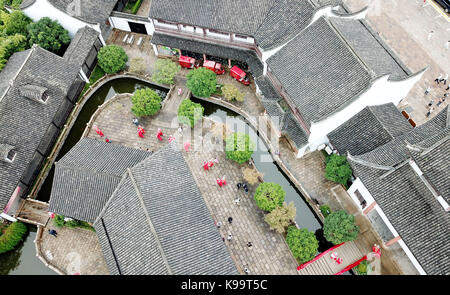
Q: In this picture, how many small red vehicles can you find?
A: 3